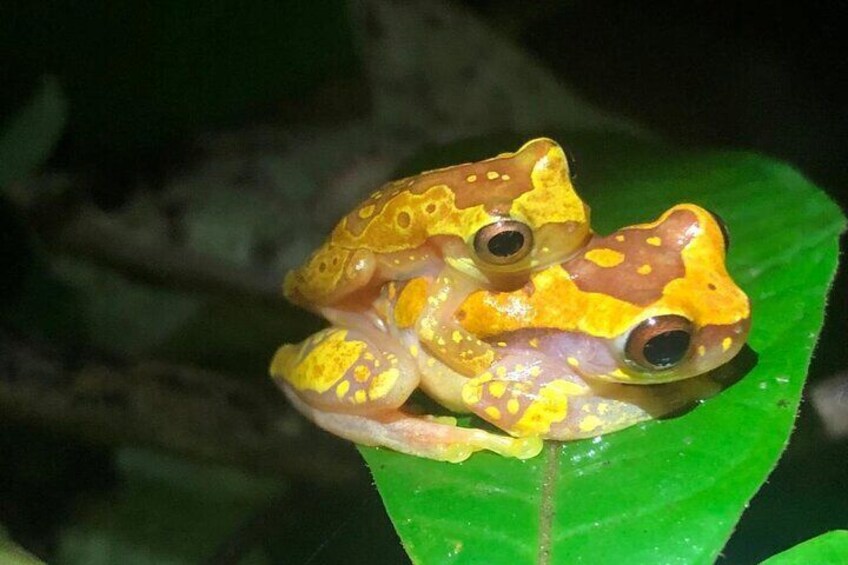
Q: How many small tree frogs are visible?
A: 2